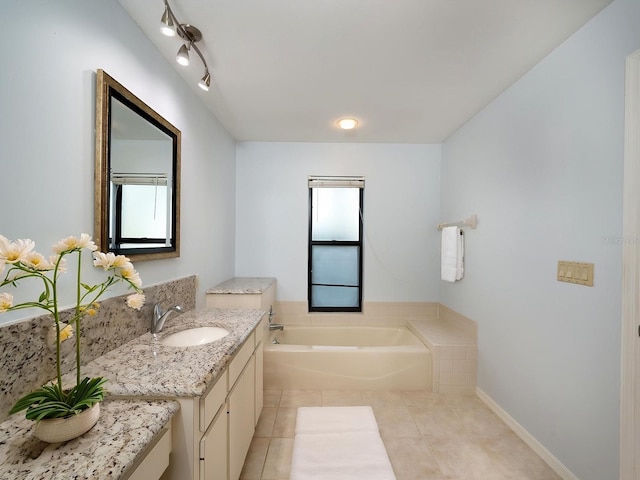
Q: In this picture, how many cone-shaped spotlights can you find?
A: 3